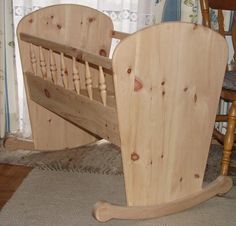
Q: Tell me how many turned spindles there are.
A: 7